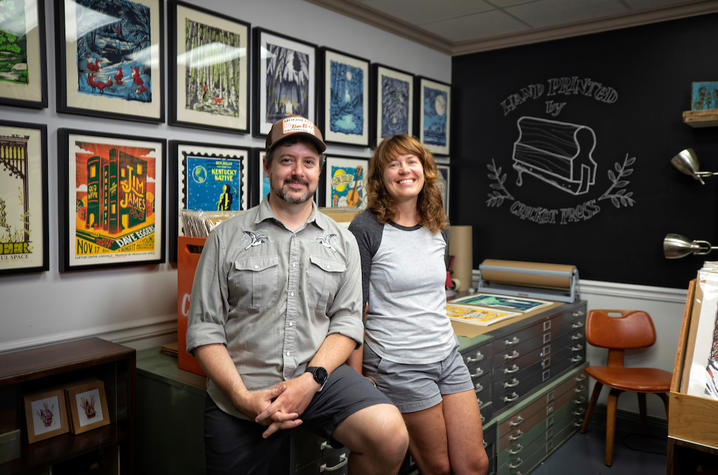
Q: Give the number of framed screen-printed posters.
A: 13